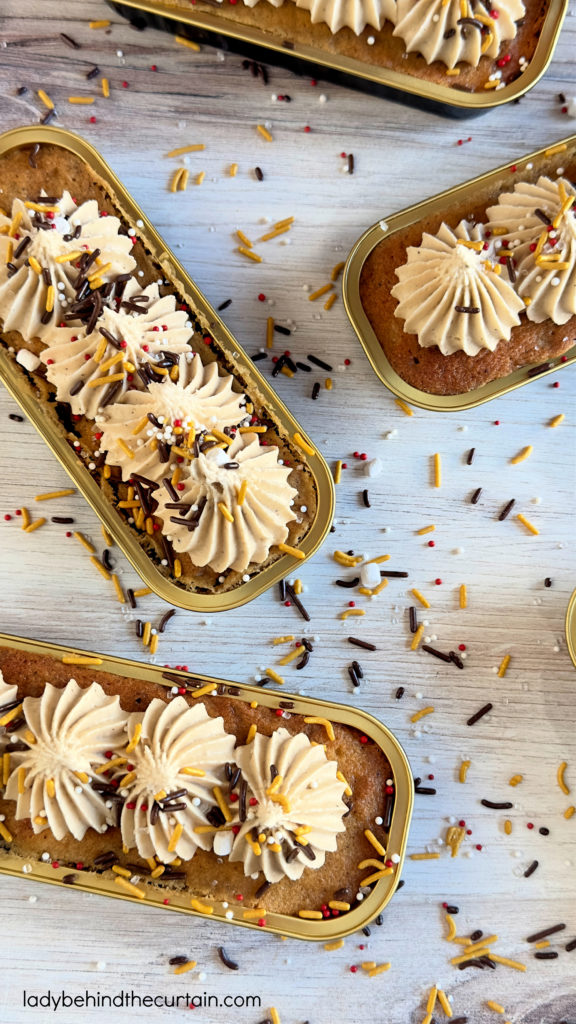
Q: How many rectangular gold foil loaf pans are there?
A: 4